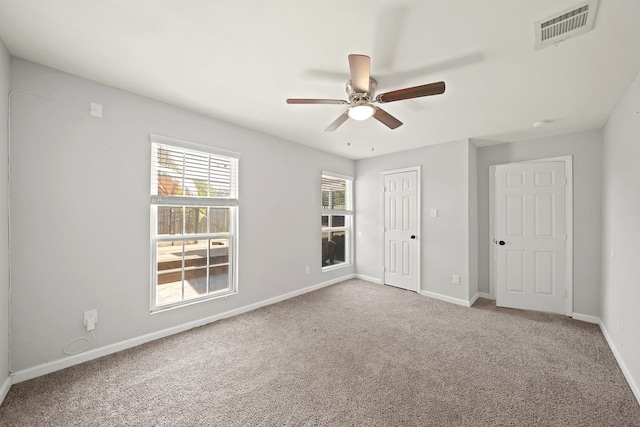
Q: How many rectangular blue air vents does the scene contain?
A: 0